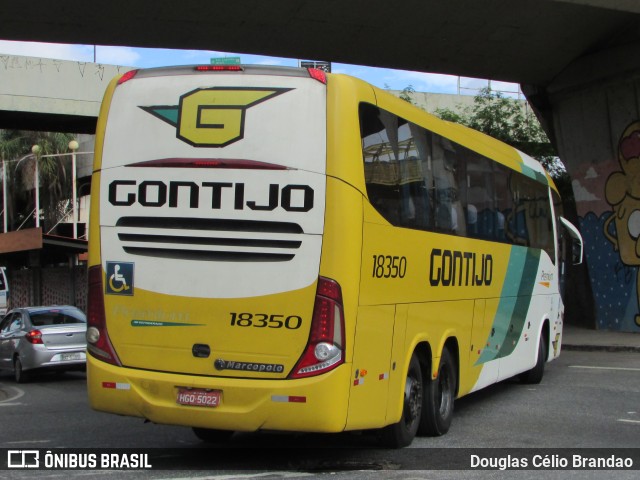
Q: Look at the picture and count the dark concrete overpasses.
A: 1